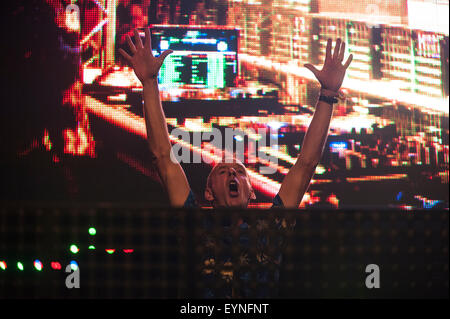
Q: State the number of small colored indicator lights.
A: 10